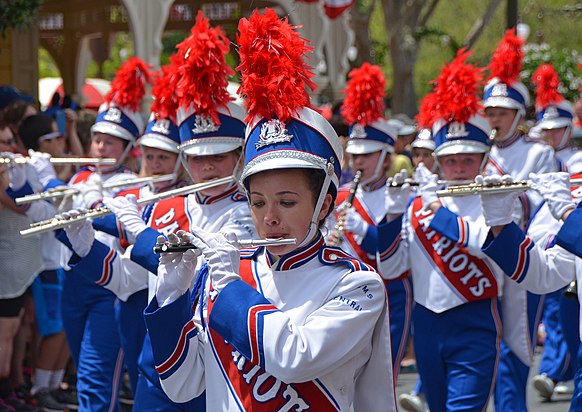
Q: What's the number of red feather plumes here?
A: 9